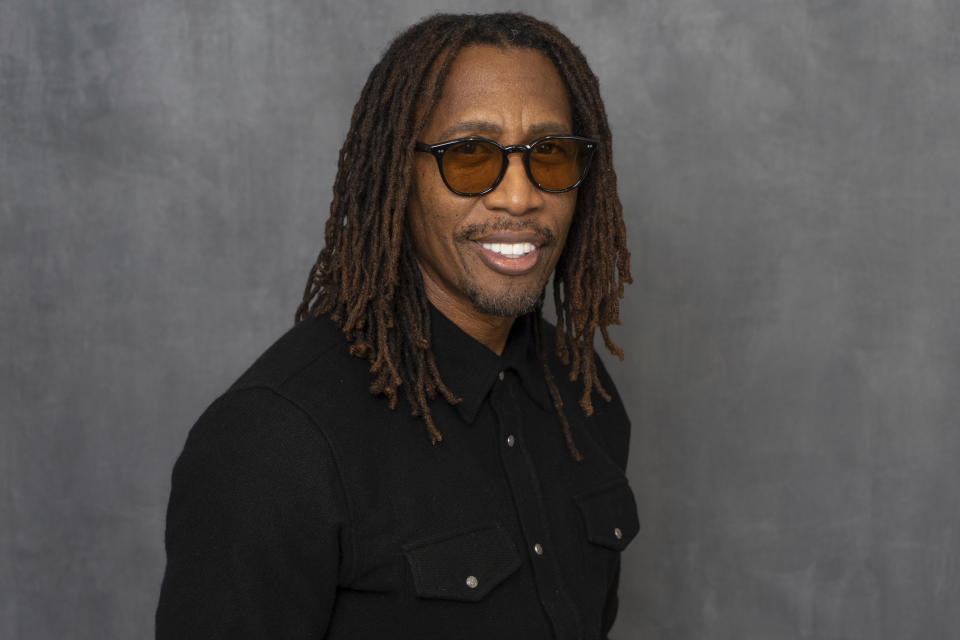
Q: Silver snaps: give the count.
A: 5